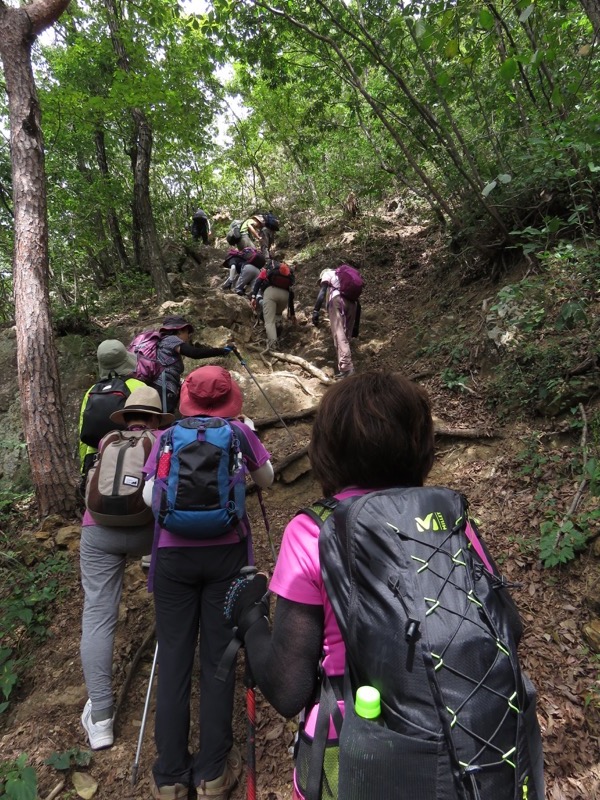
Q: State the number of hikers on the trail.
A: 11